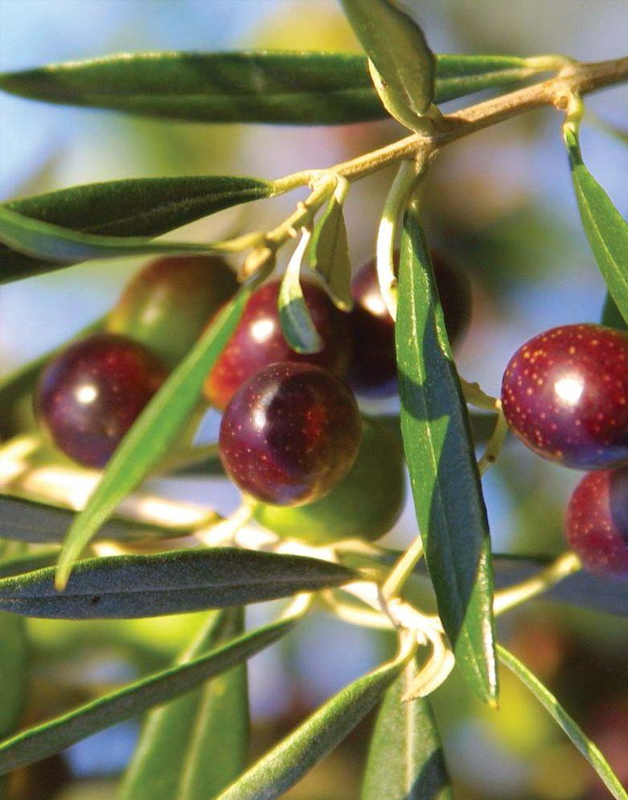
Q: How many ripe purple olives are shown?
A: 6